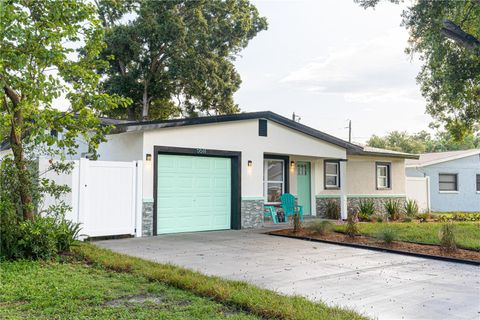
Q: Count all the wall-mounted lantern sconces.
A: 3